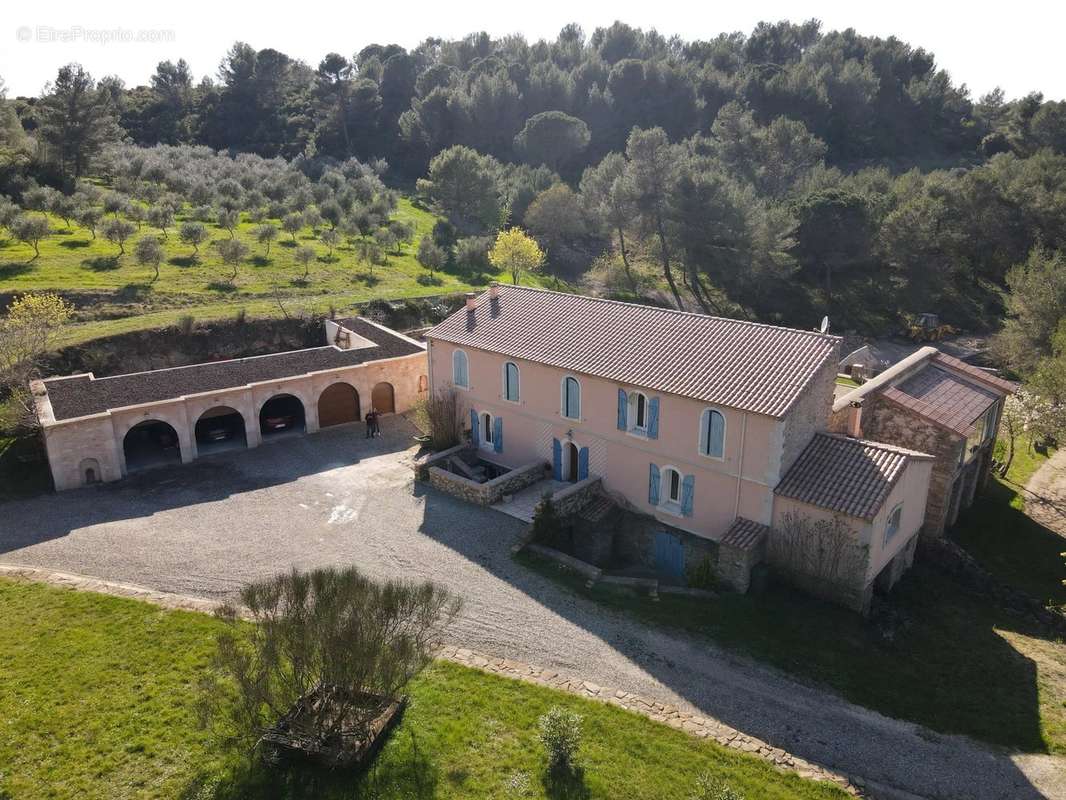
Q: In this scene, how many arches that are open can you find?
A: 3